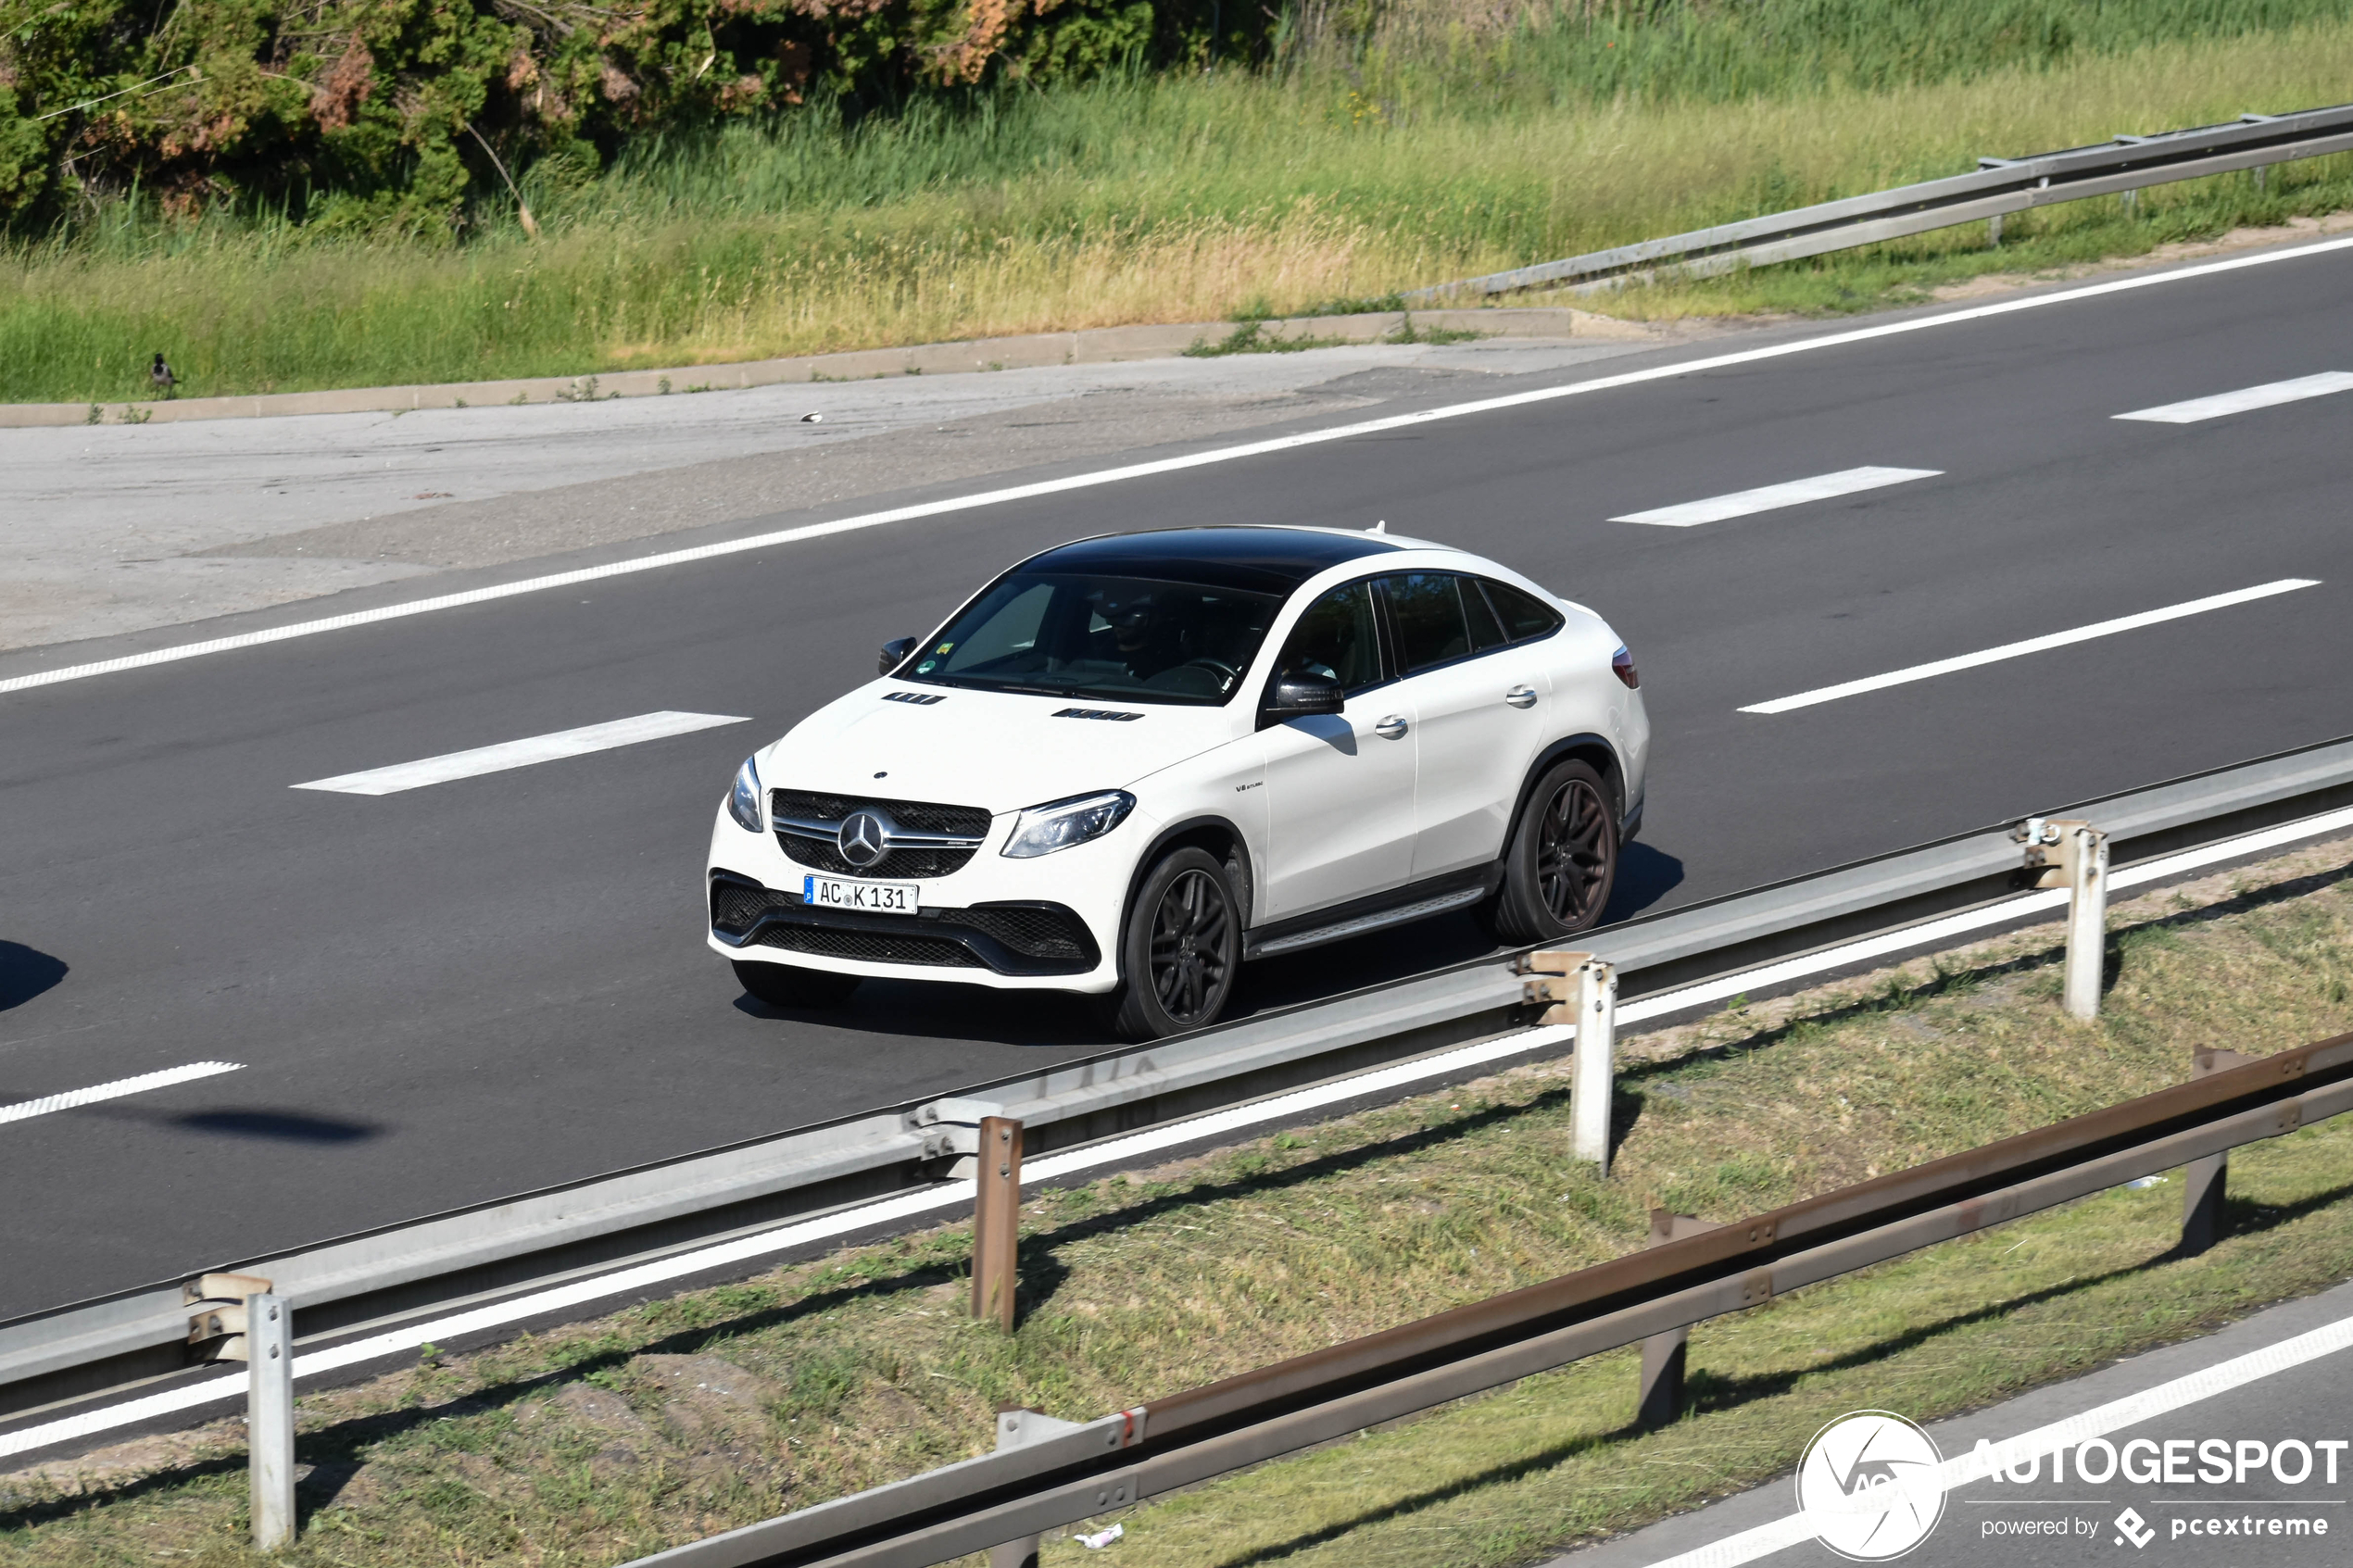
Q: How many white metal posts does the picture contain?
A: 3